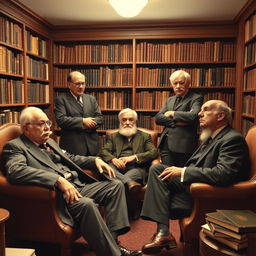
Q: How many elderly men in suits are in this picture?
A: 5